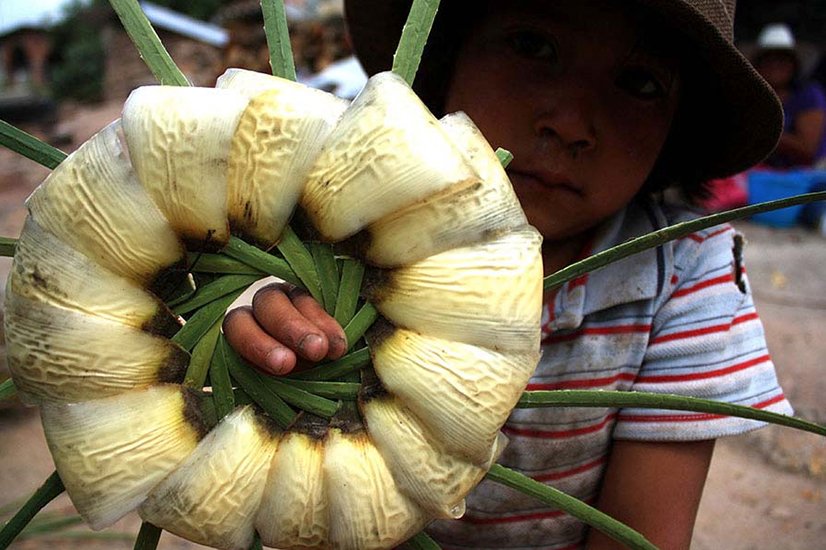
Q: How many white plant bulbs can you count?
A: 14